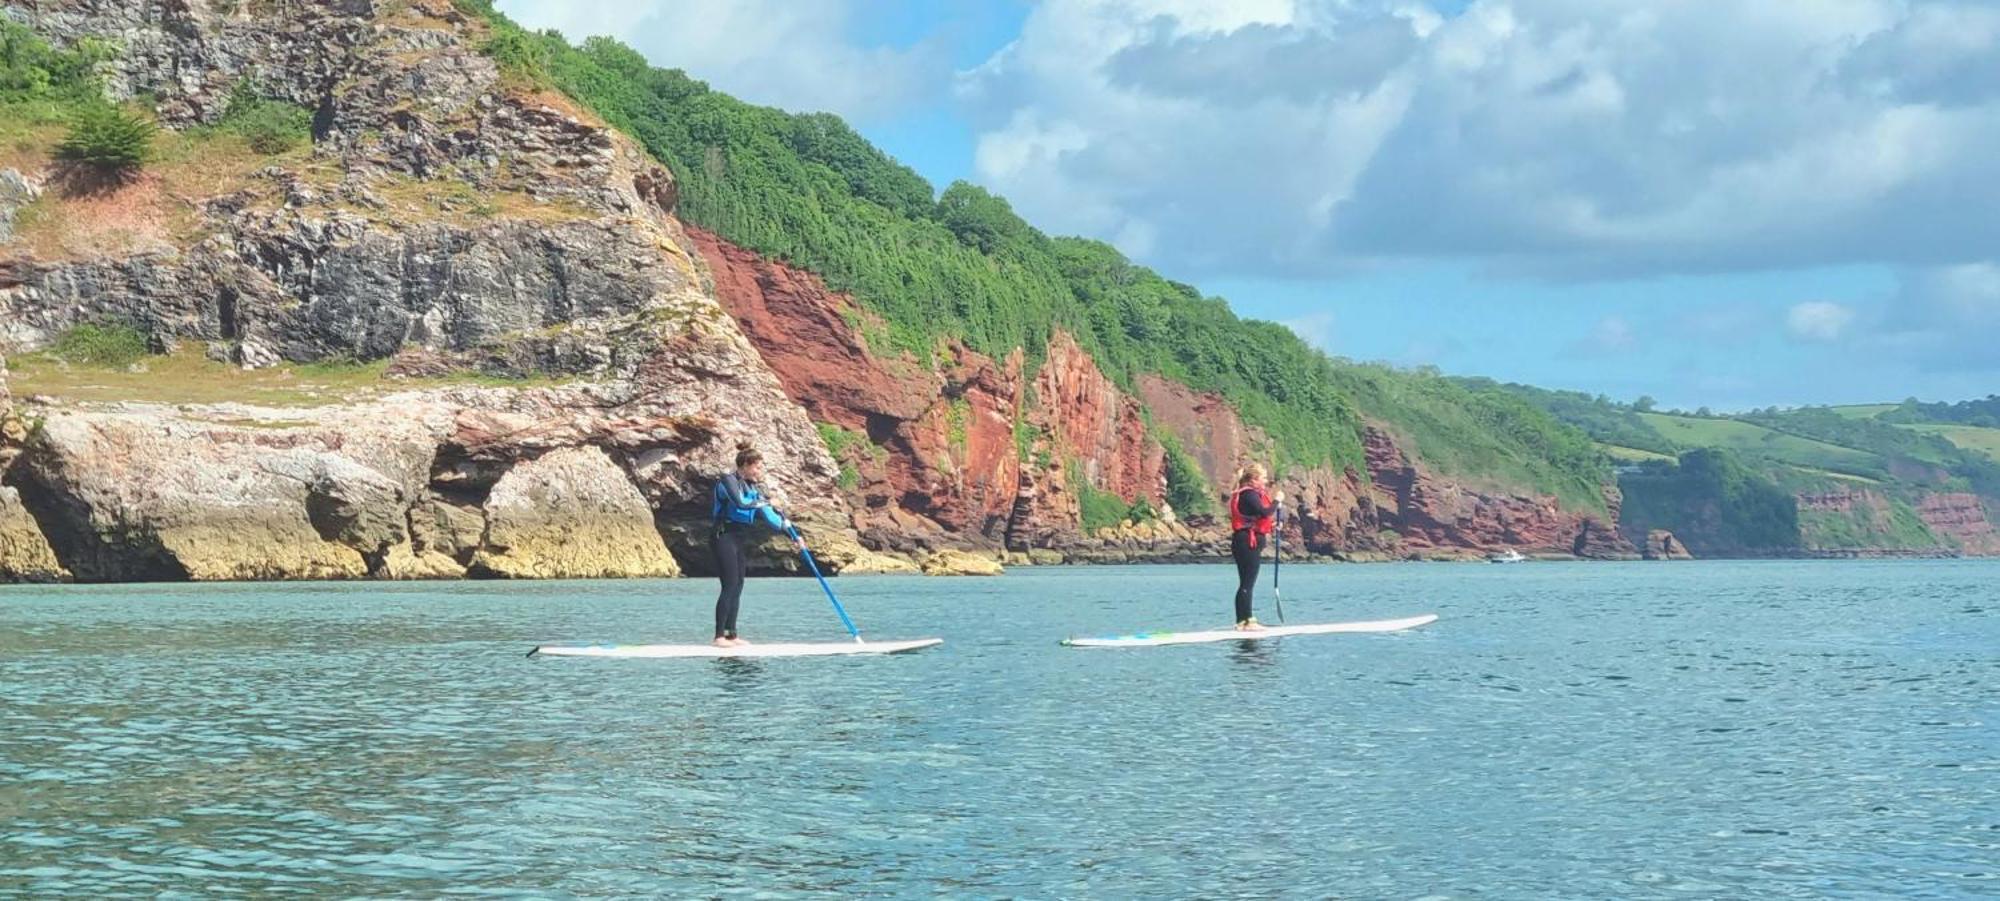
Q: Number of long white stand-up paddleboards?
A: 2